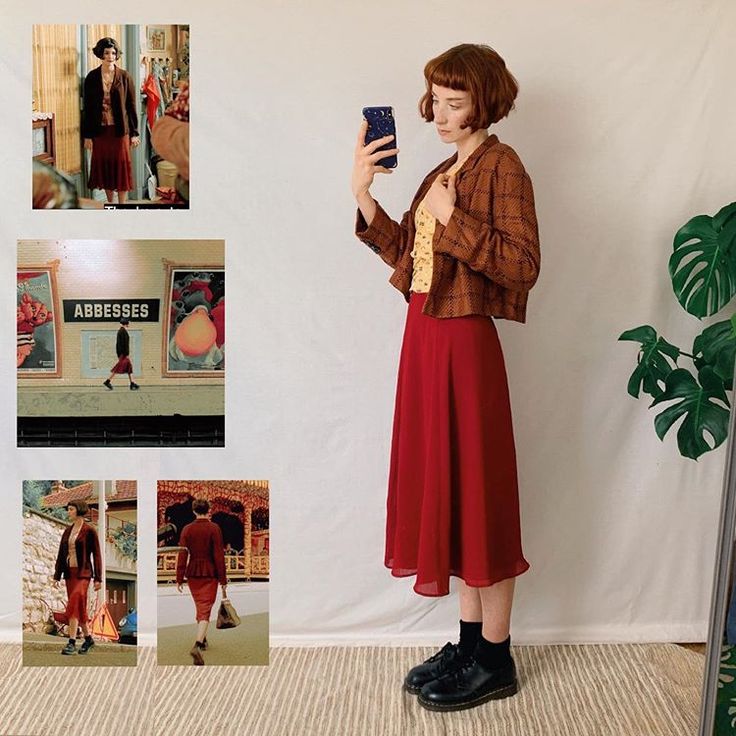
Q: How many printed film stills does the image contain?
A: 4